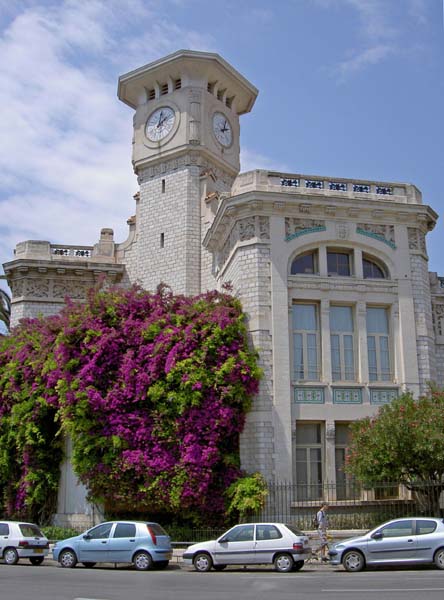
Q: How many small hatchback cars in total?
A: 4